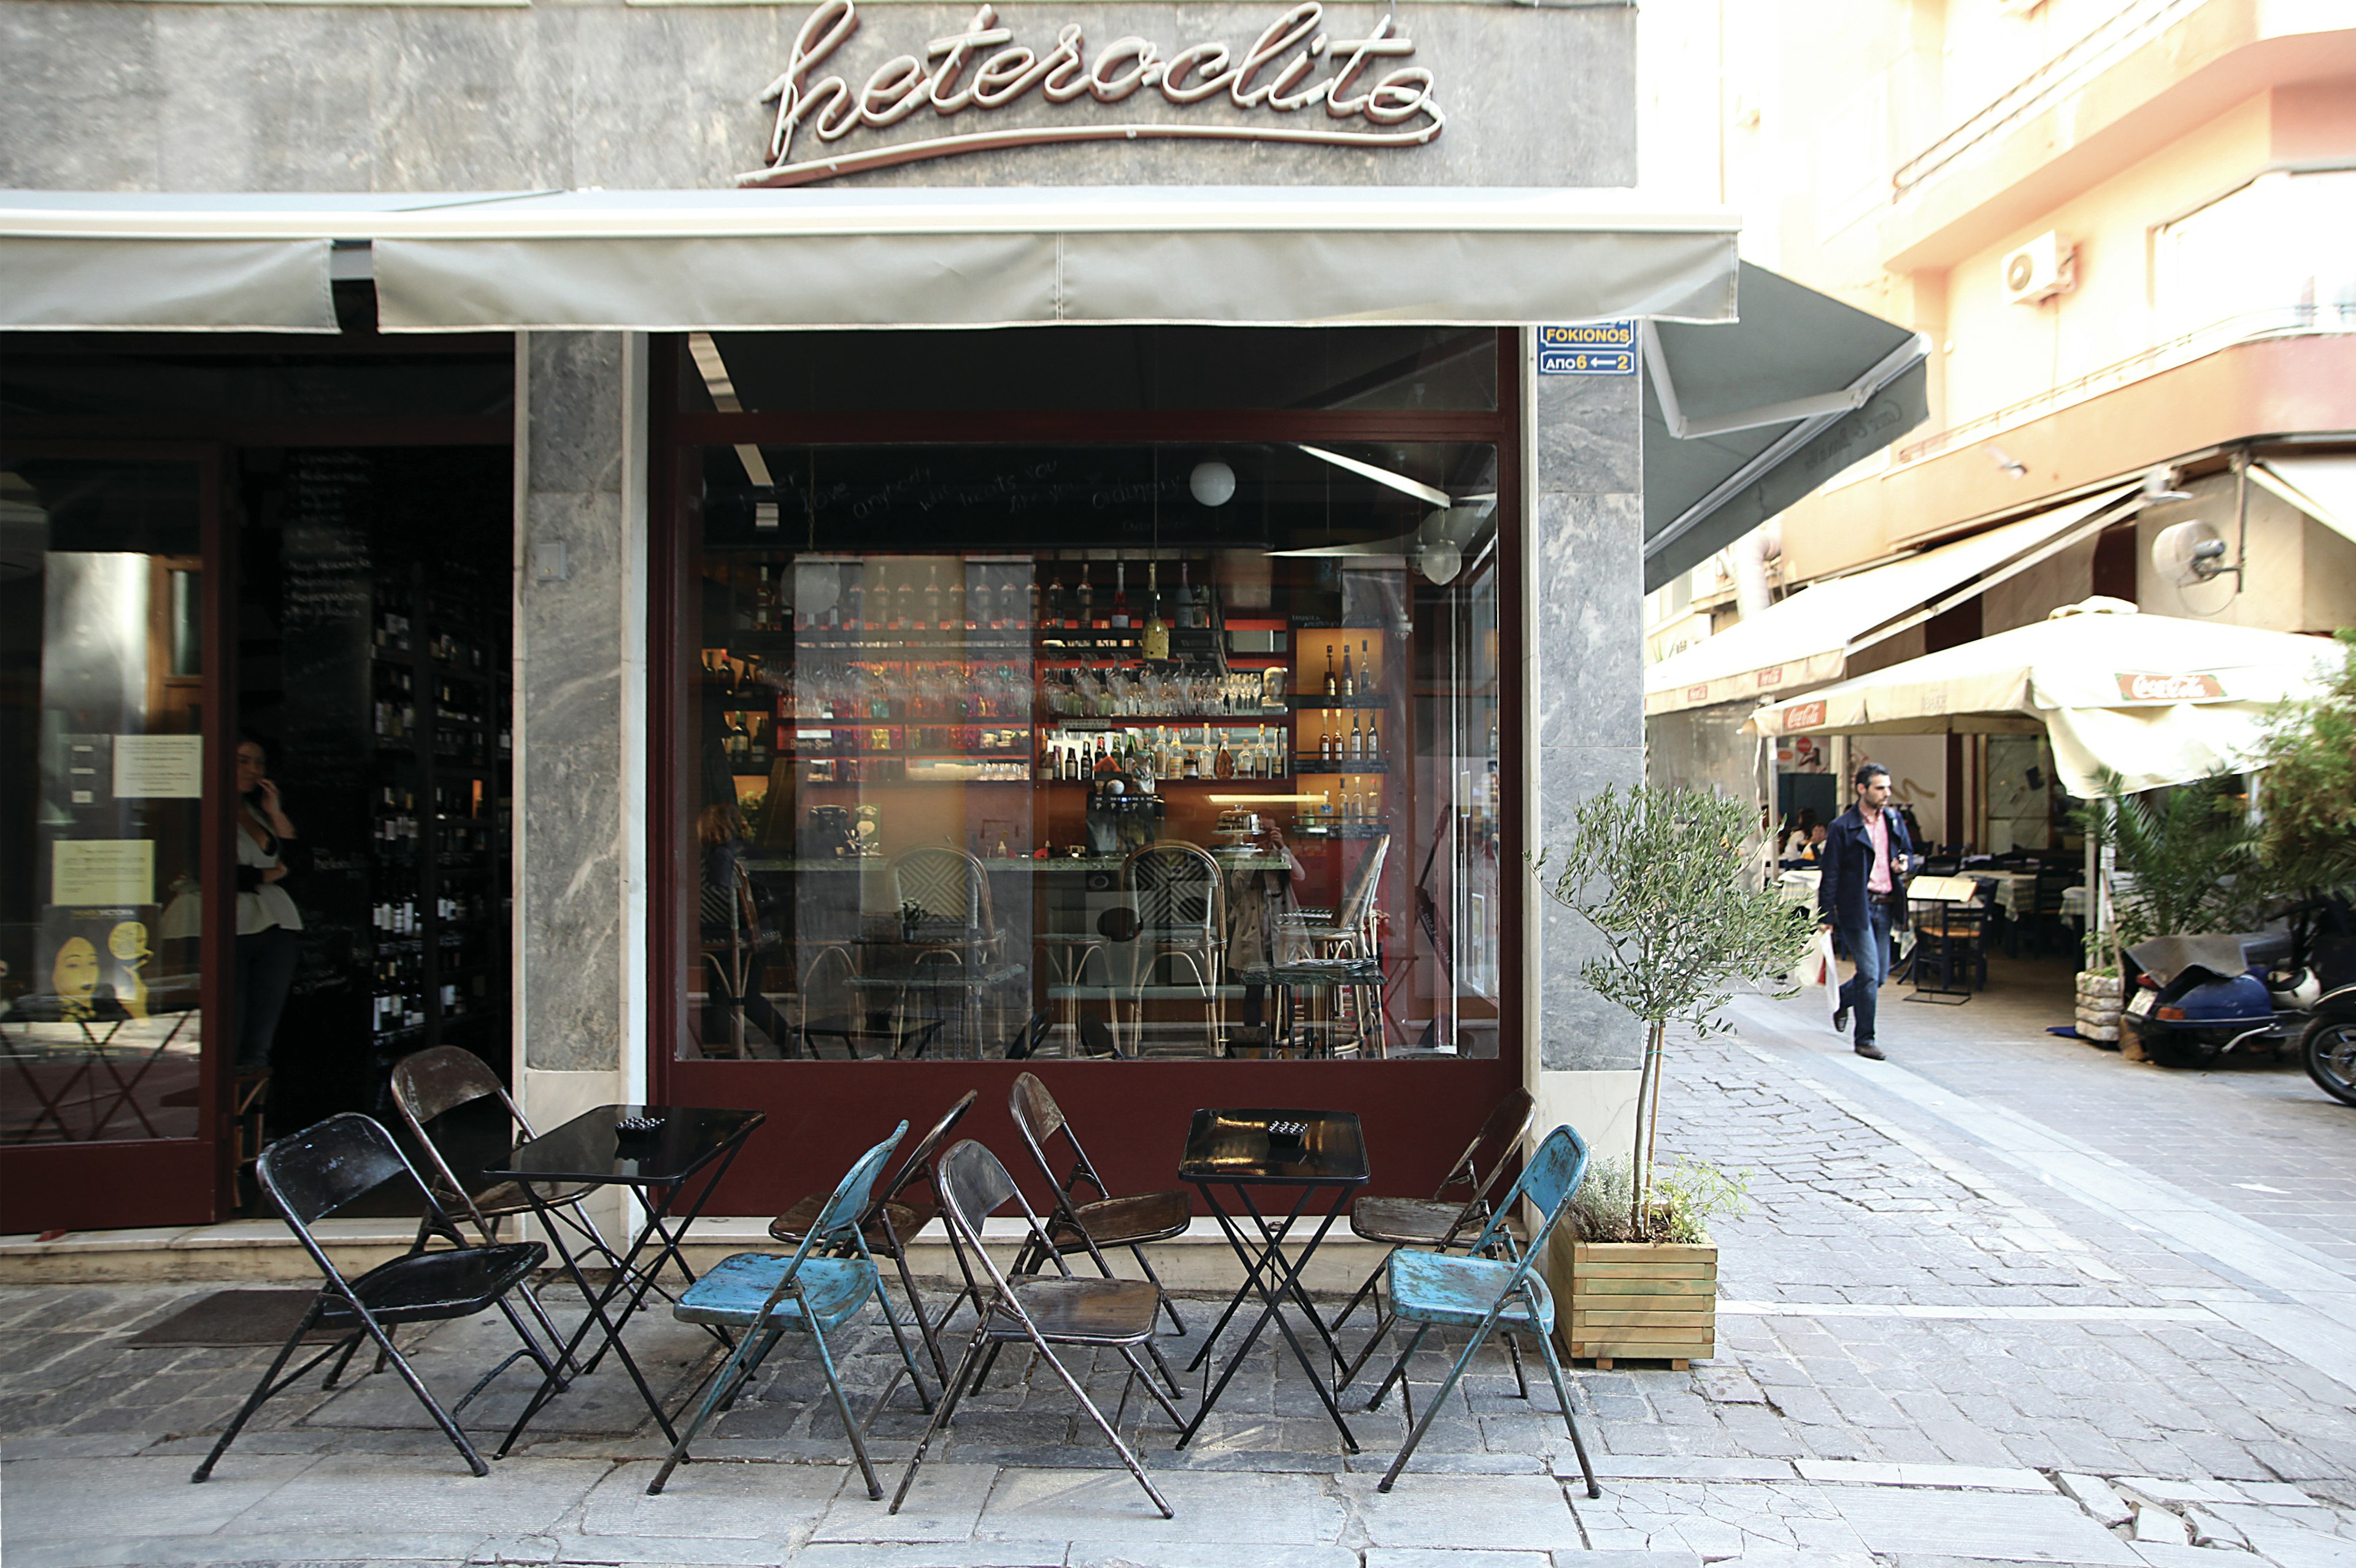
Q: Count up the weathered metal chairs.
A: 8